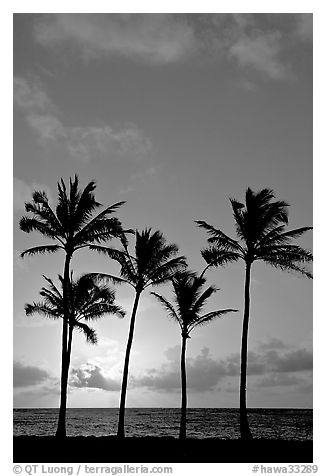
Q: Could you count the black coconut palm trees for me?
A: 5